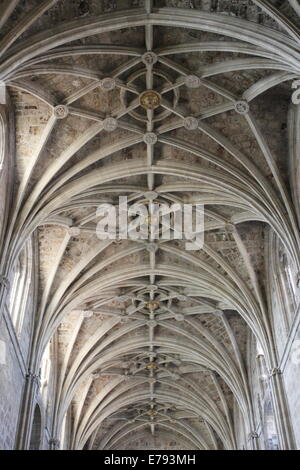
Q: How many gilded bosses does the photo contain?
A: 5